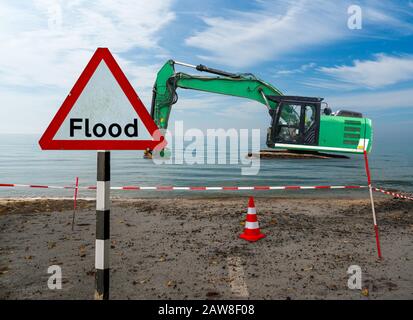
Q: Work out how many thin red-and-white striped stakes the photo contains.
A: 2